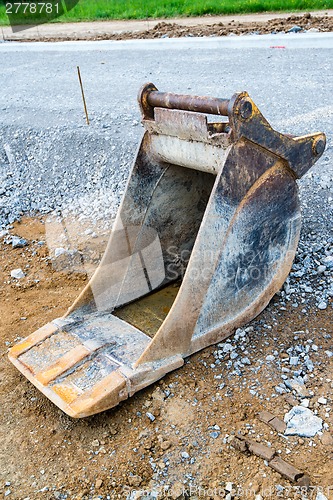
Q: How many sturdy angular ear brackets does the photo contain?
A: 2